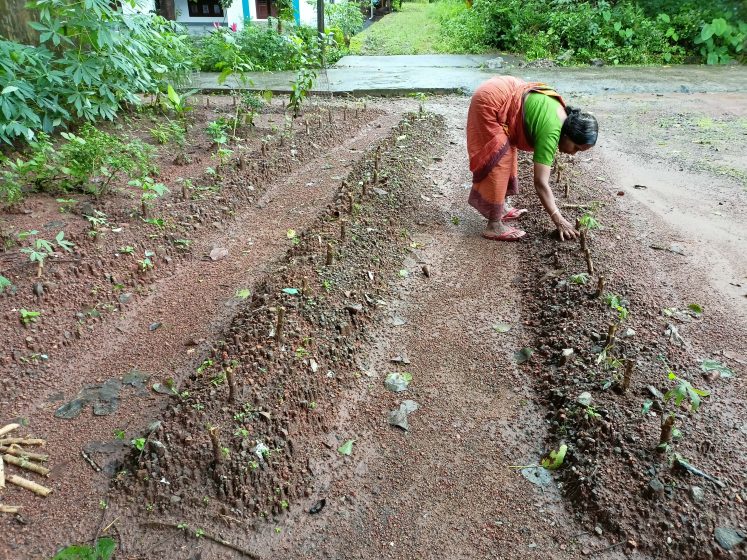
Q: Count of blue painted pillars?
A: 2